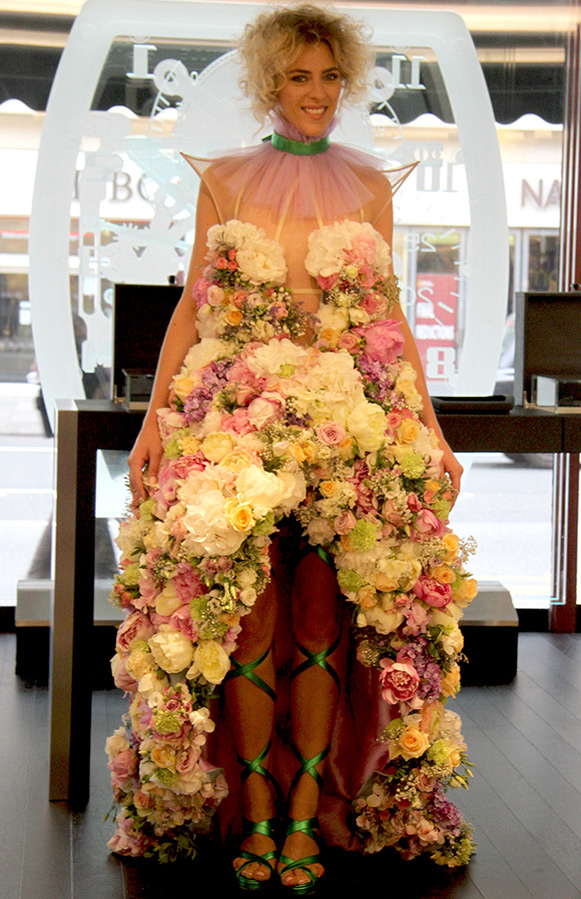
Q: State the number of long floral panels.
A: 2